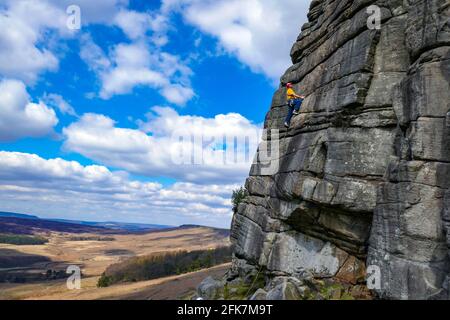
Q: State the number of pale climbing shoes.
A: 2